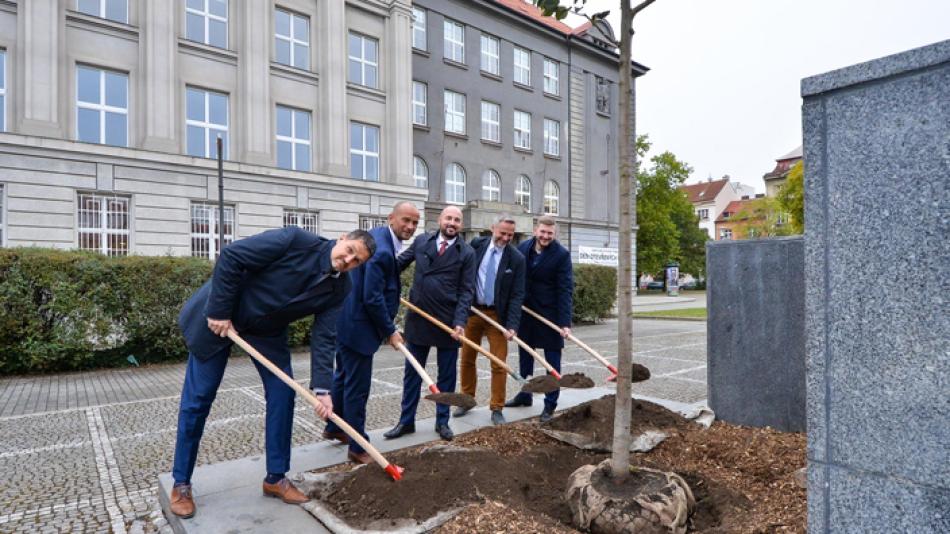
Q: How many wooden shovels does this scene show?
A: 5